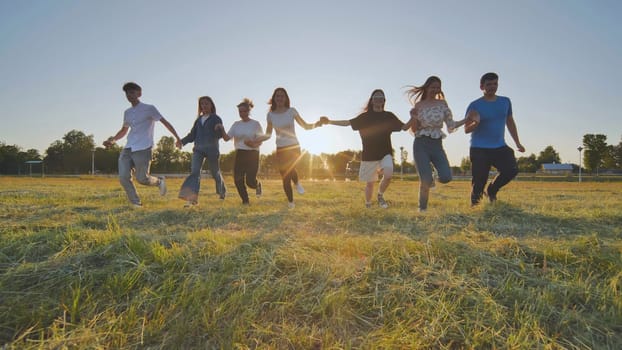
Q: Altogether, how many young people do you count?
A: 7